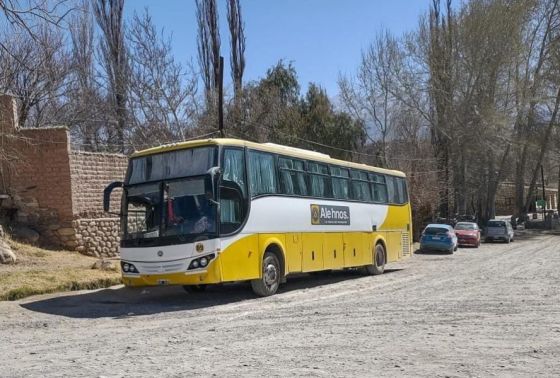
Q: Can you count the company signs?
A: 1